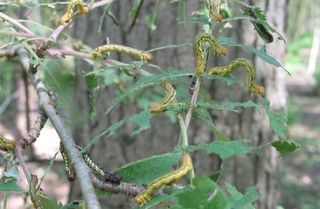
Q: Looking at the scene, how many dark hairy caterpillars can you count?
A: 2